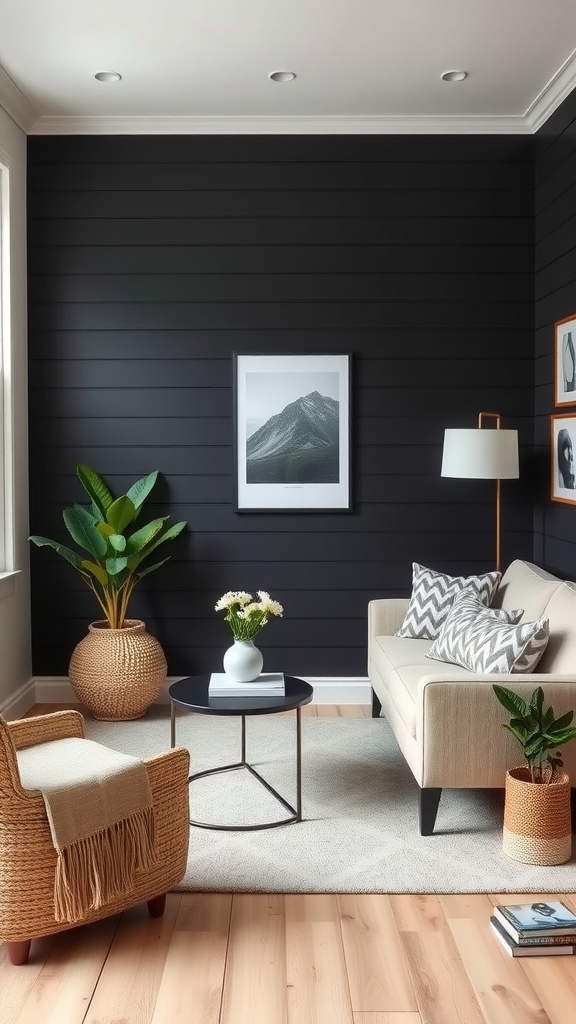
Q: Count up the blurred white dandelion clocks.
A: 0